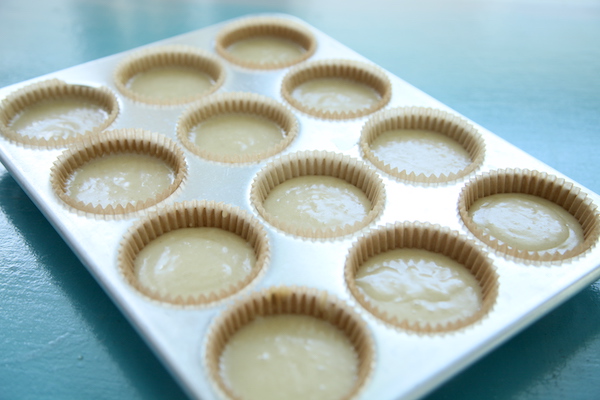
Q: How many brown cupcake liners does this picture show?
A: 12